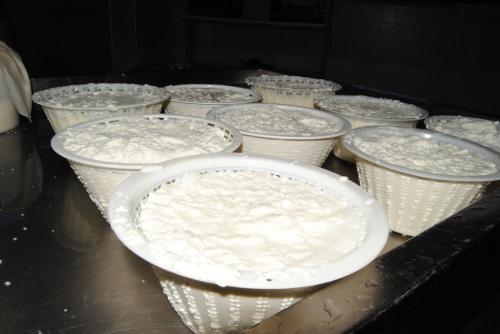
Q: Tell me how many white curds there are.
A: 9